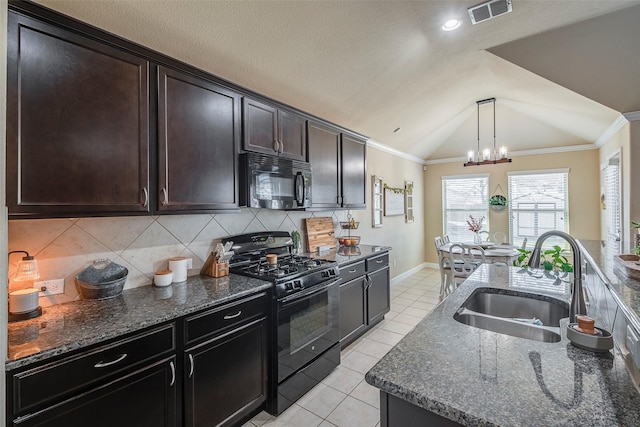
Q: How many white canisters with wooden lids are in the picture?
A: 2